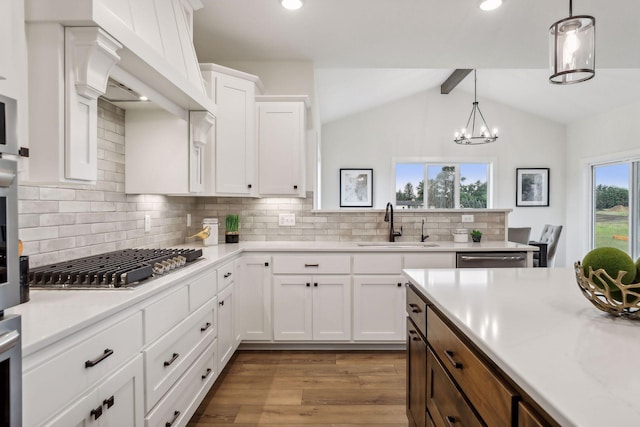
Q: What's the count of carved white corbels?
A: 2